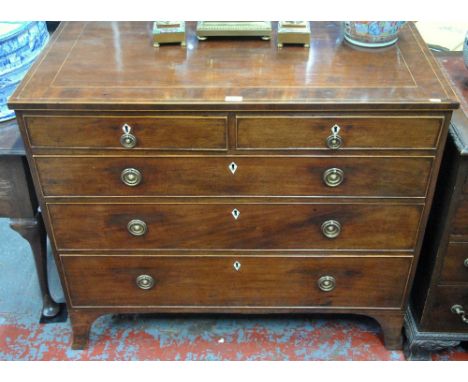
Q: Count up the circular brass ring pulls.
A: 8